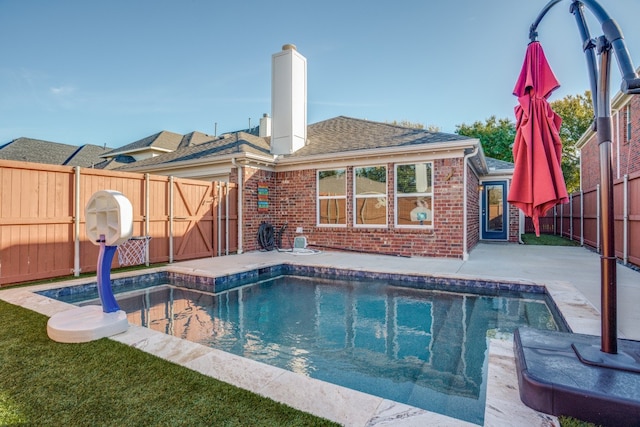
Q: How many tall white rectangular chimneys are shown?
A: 1